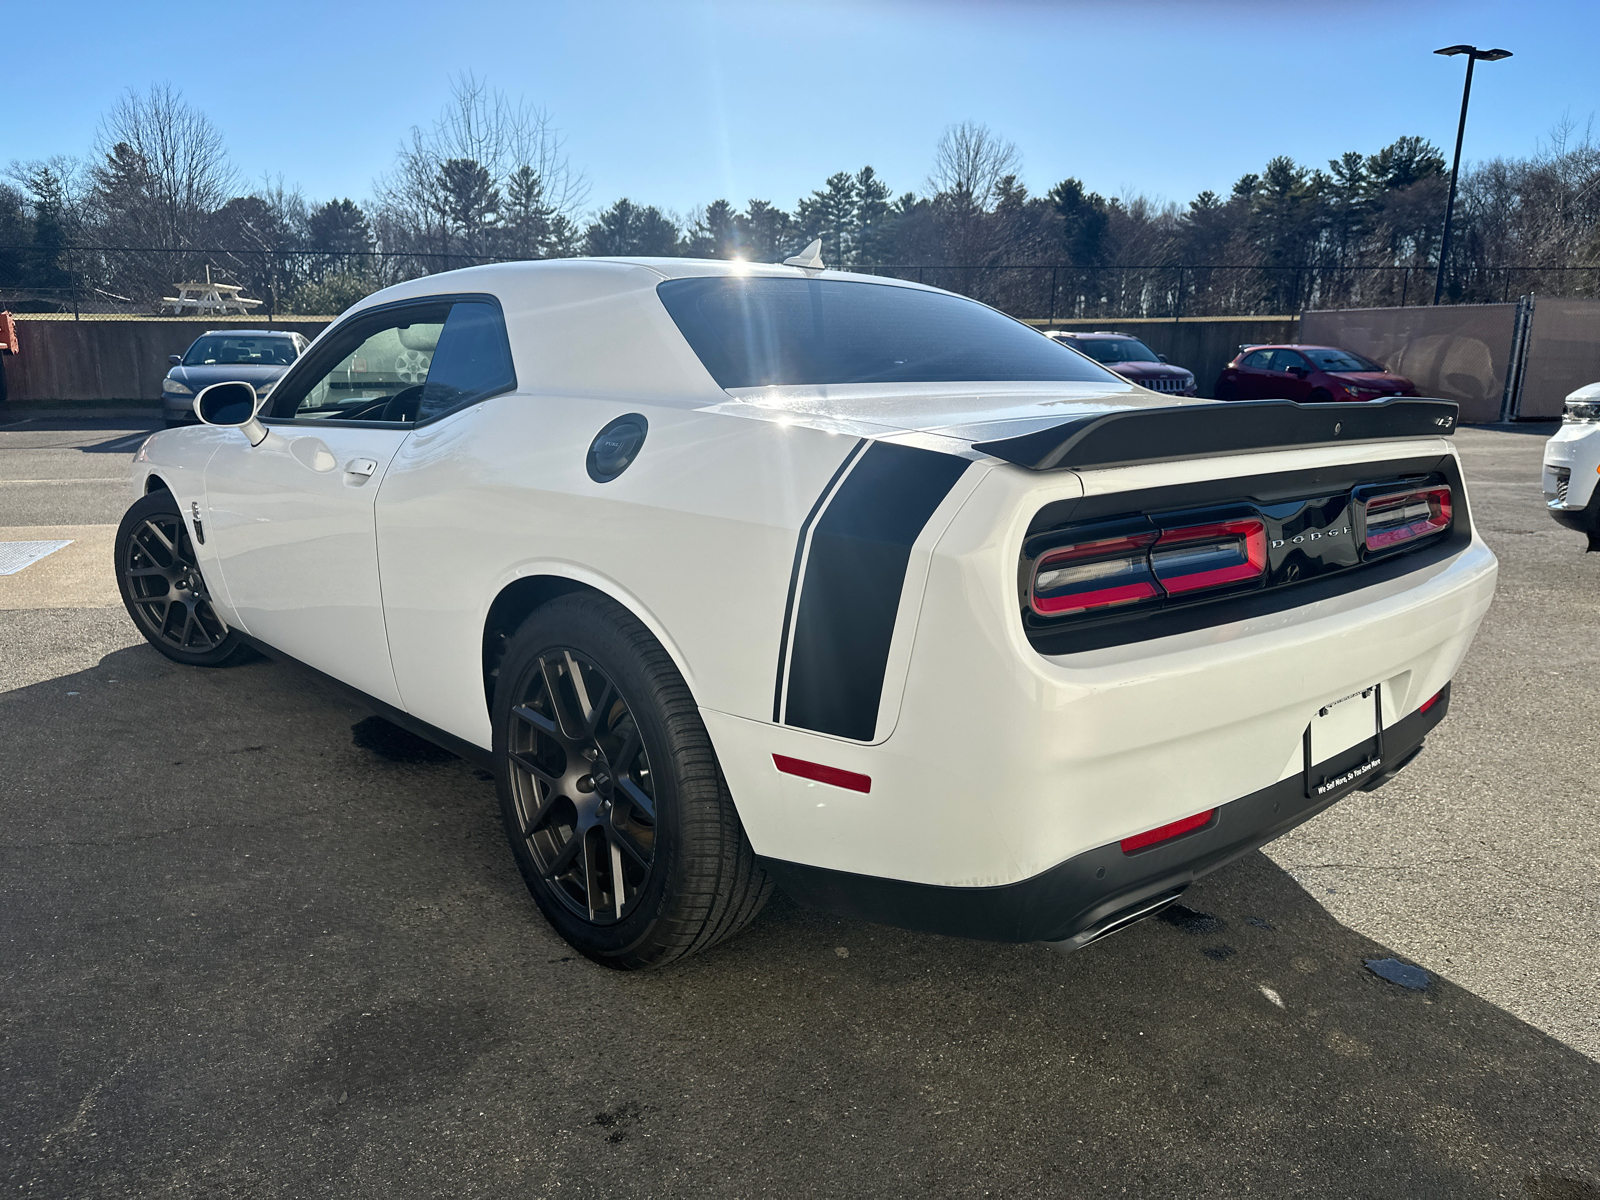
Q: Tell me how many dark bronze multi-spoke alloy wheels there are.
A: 2